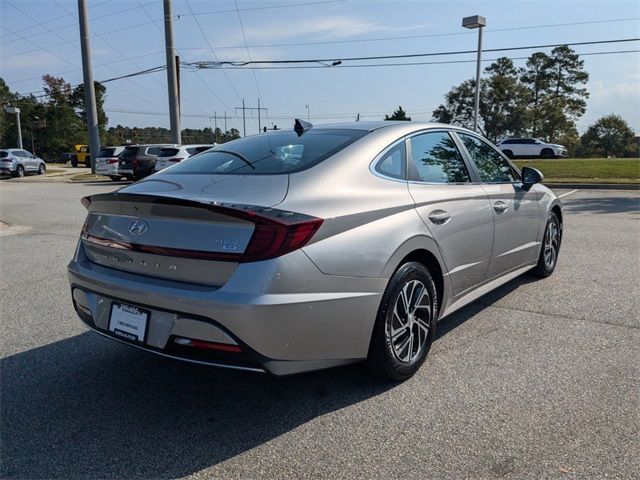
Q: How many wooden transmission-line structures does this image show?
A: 2